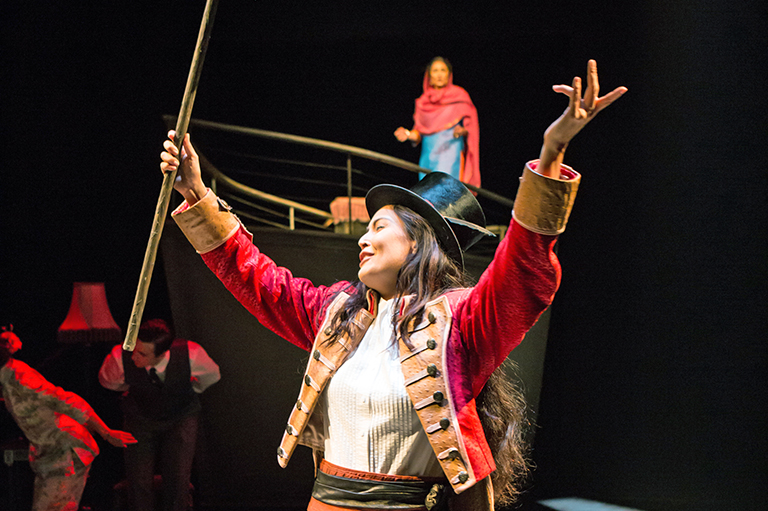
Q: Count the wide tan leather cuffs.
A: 2